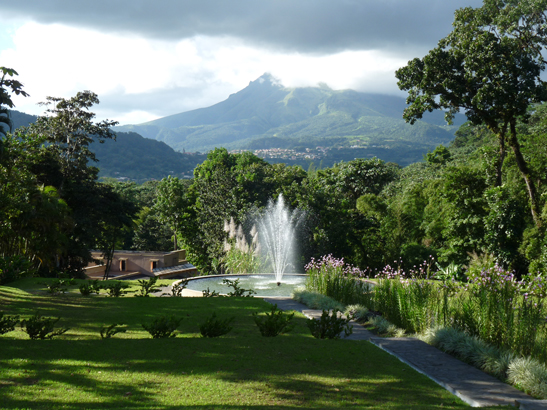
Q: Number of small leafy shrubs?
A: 14